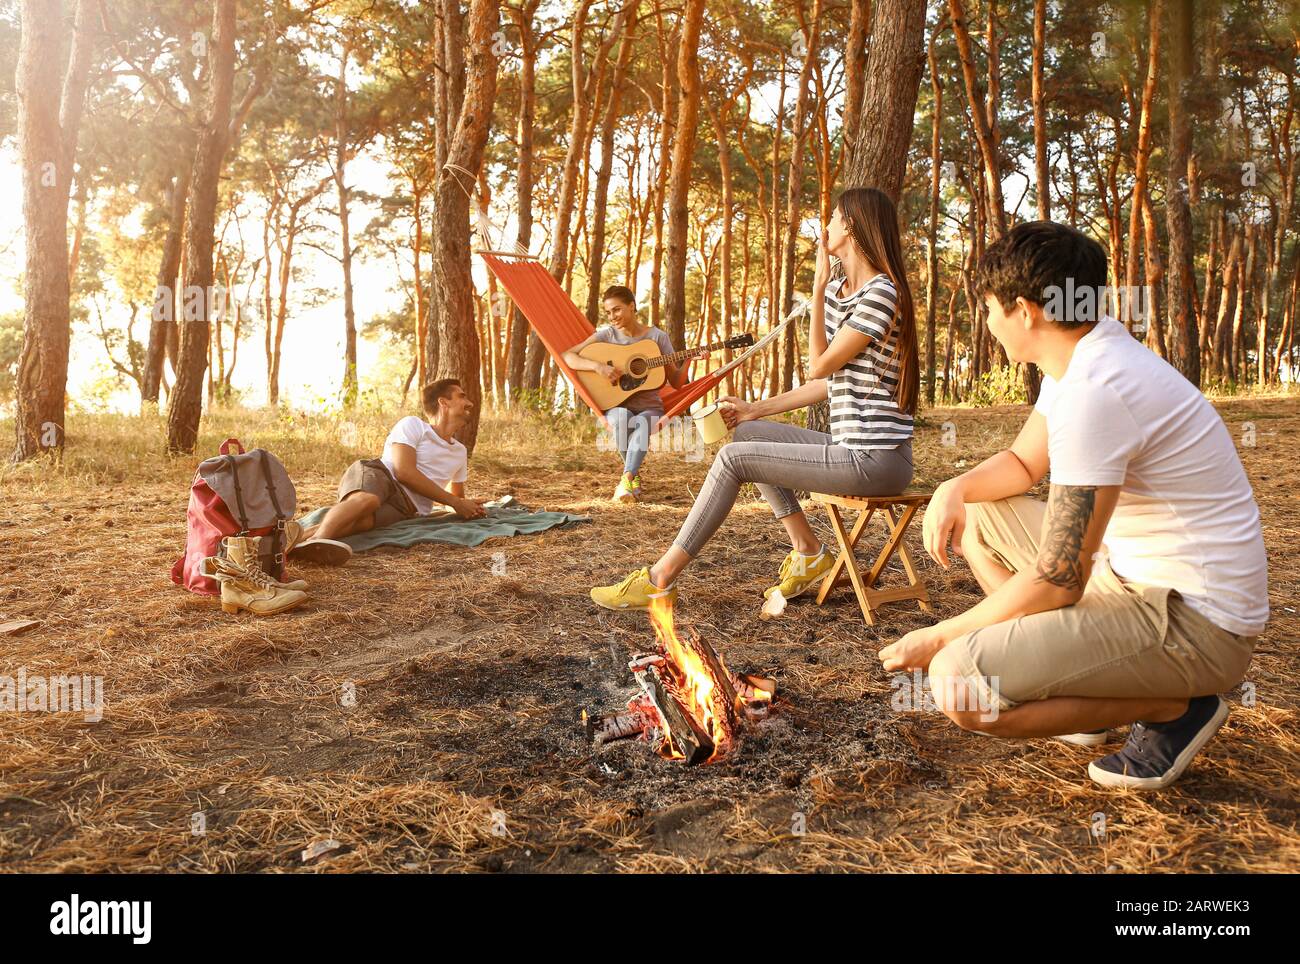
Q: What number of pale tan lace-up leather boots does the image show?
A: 2